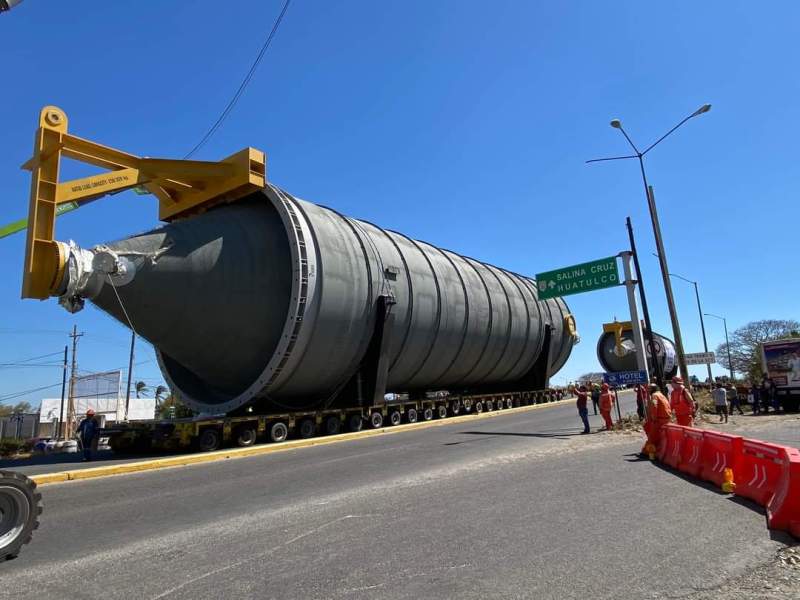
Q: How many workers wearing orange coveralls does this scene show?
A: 3